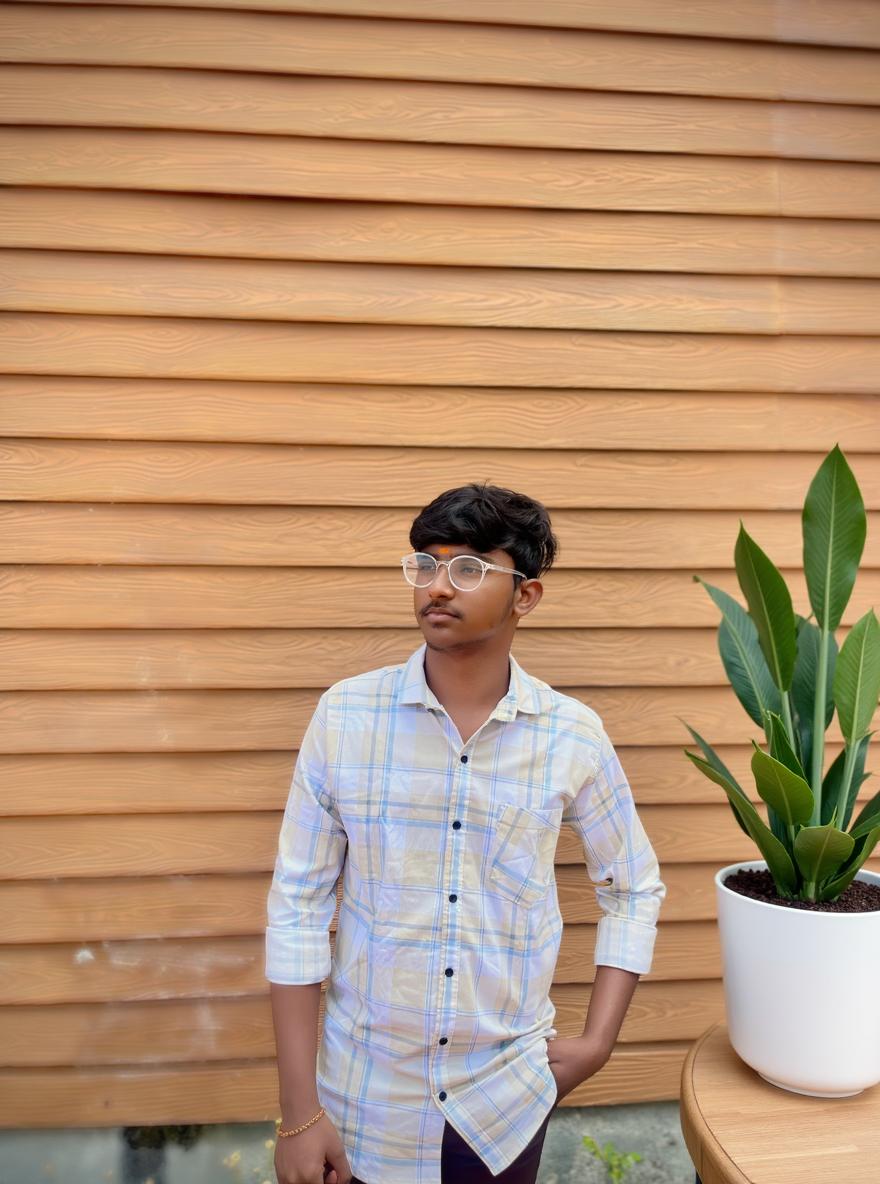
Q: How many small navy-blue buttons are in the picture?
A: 6